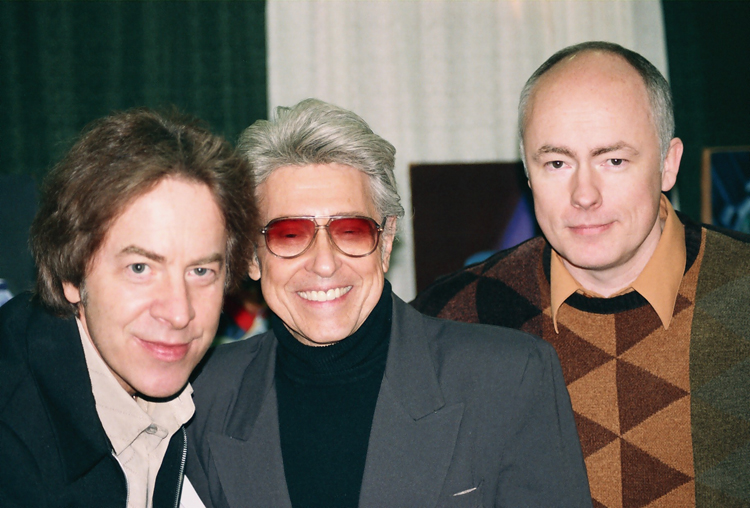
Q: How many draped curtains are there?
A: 3